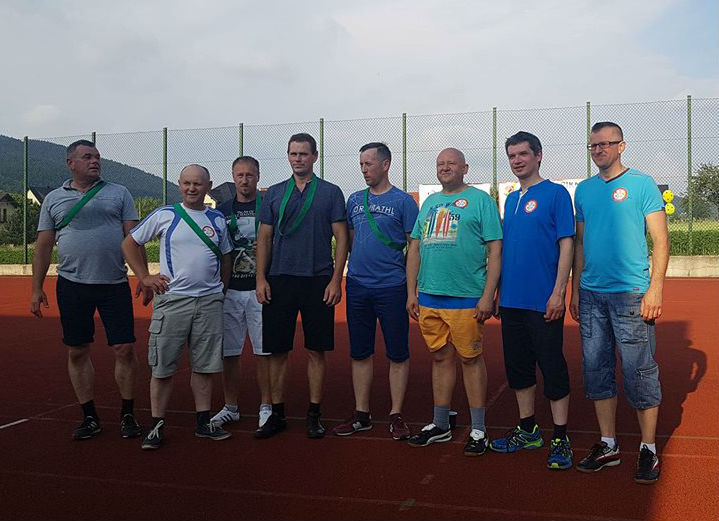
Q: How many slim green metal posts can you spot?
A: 9